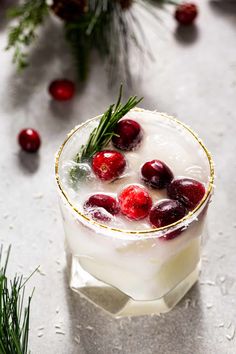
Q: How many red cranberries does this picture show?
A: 10